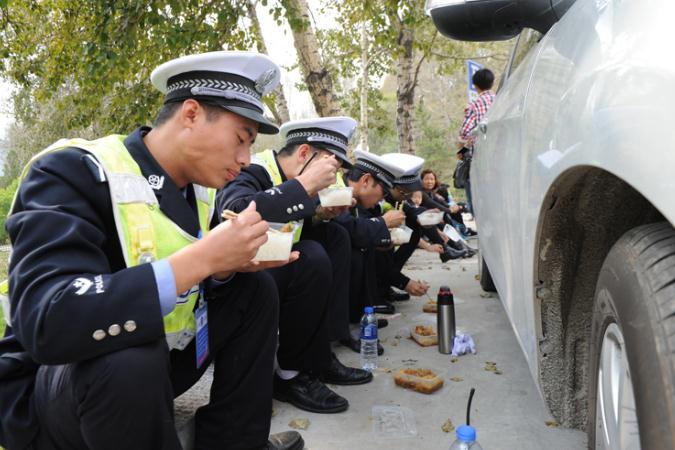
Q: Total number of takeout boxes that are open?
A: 7